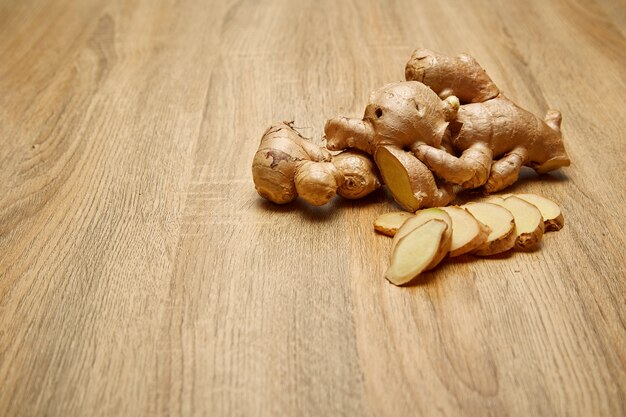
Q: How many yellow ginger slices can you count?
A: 7